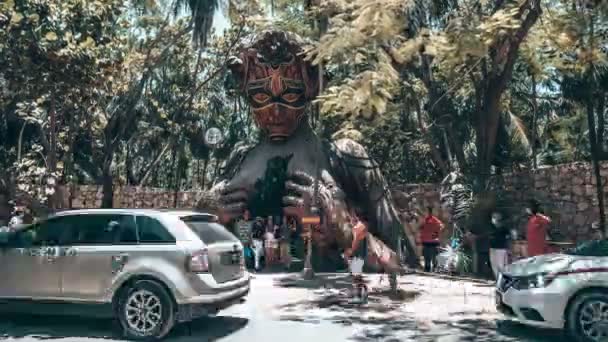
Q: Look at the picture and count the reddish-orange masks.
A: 1